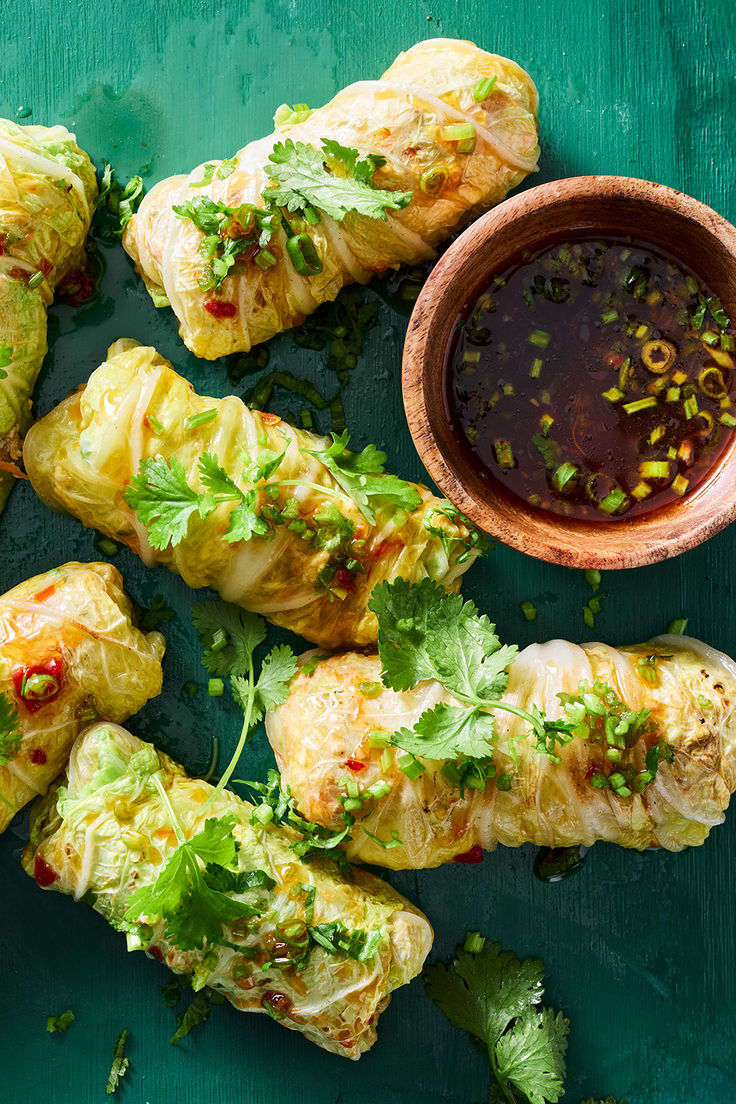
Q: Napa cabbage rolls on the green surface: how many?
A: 6